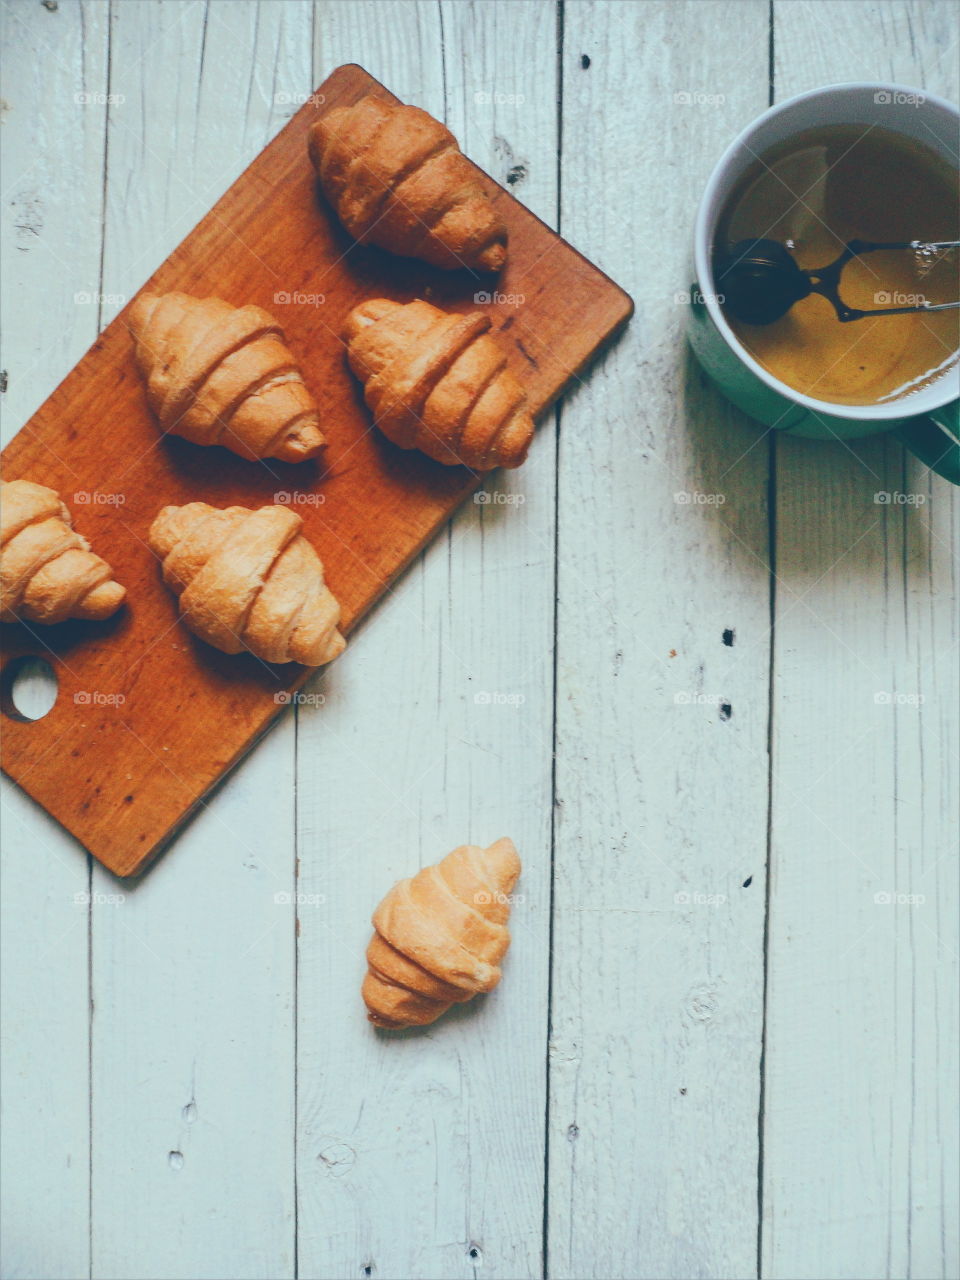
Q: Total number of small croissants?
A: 6